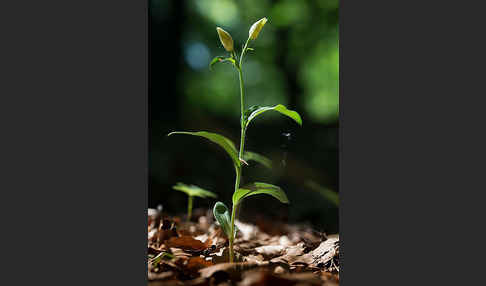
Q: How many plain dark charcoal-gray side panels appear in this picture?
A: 2